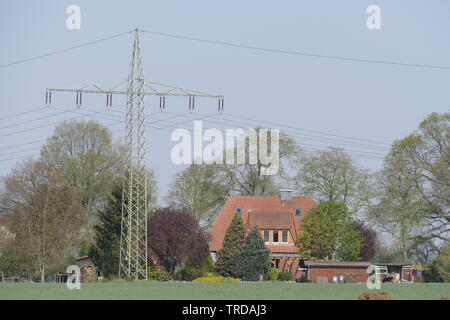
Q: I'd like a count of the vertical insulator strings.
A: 12